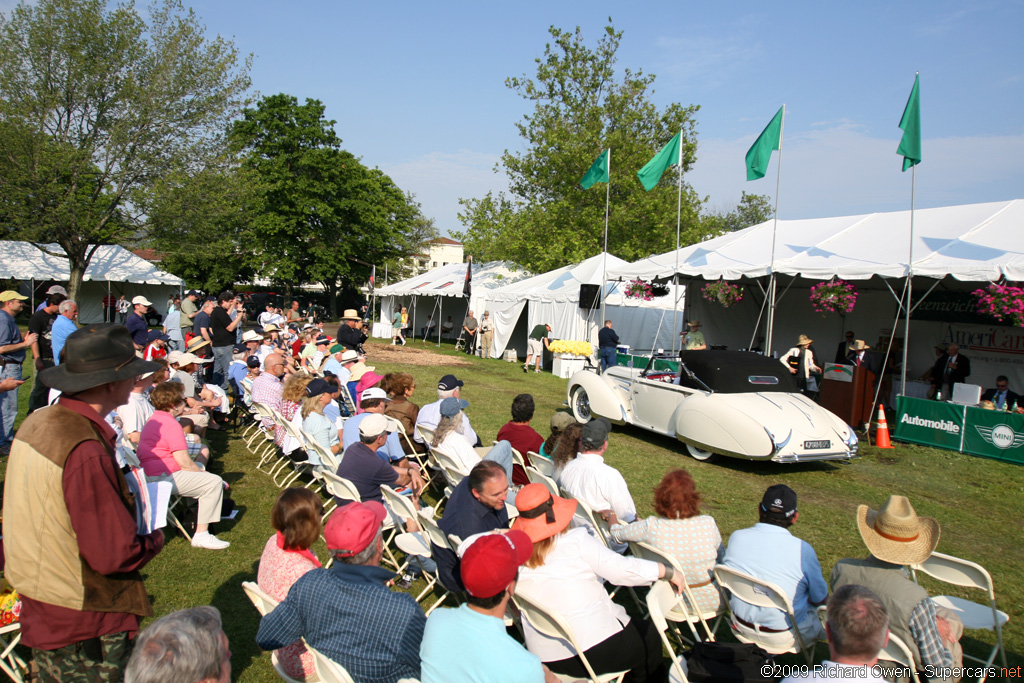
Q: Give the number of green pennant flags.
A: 4